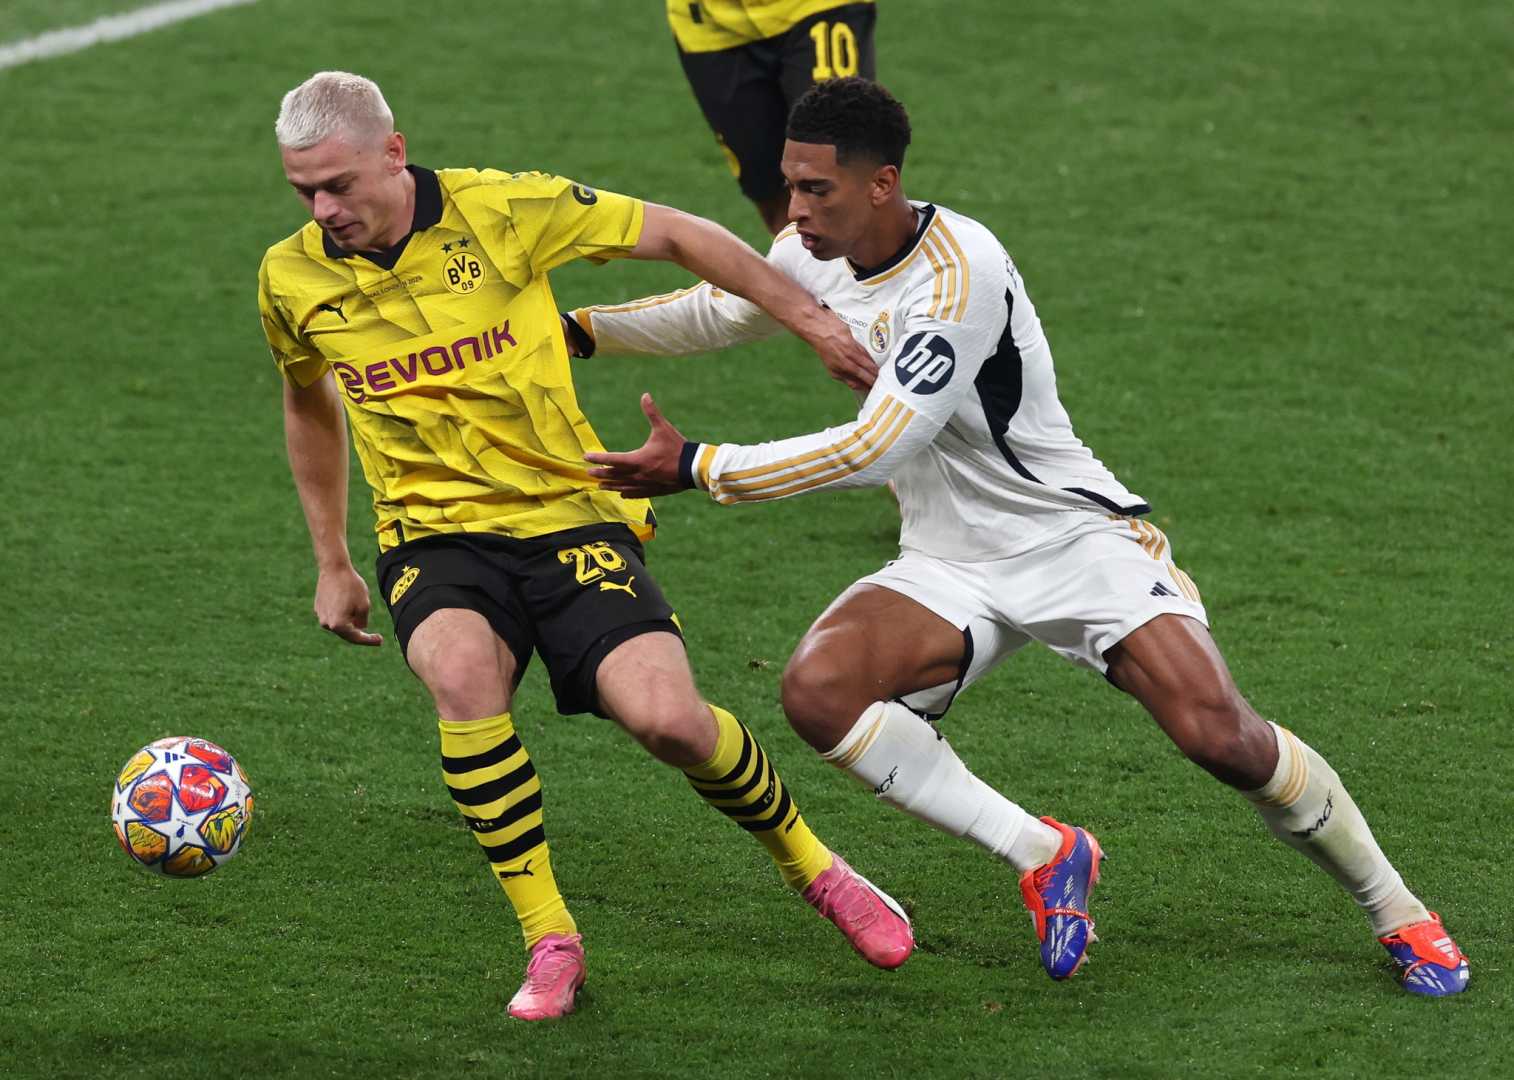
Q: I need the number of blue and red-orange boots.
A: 2